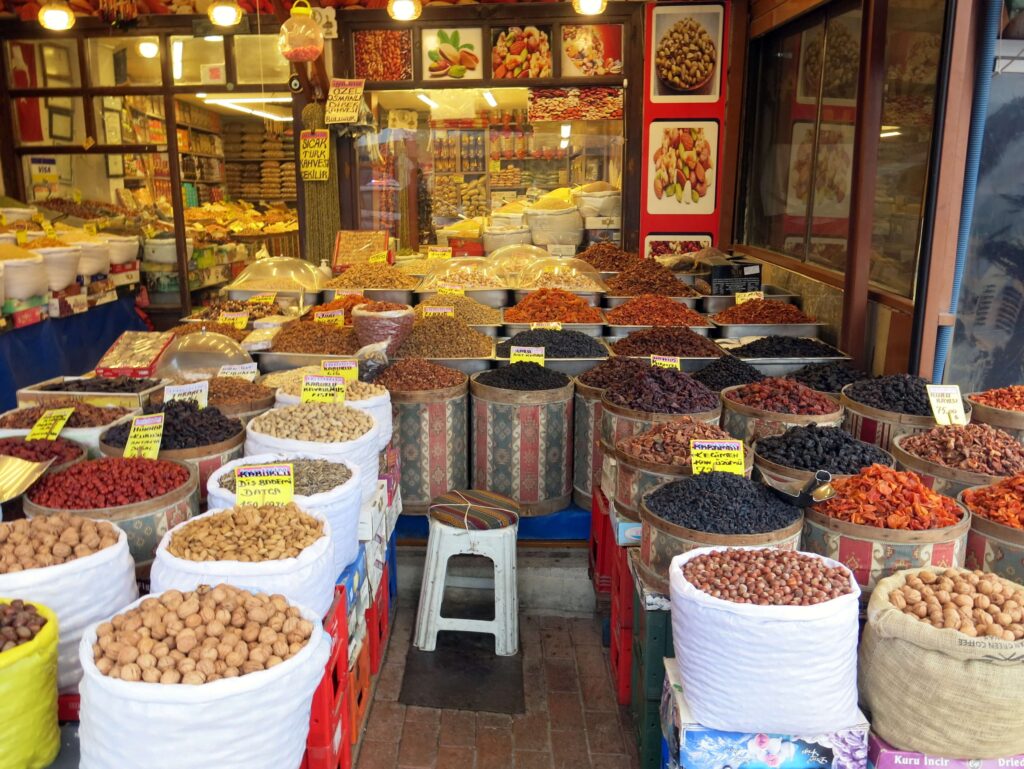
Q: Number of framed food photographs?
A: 7